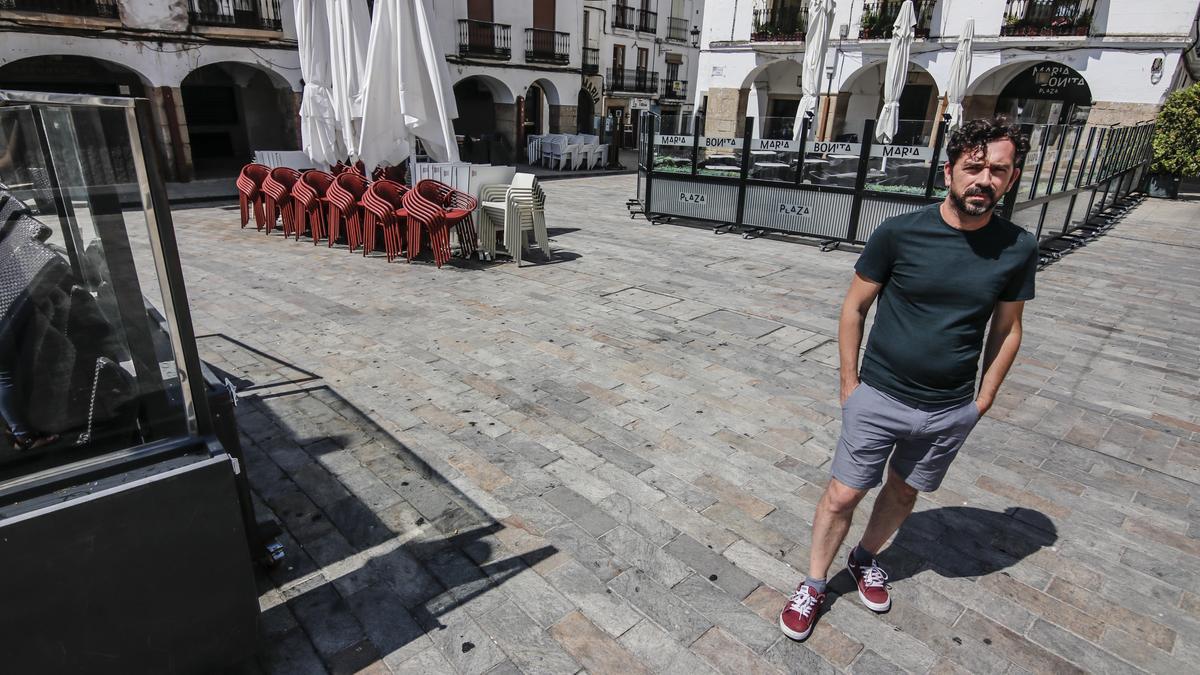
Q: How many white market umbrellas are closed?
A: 6